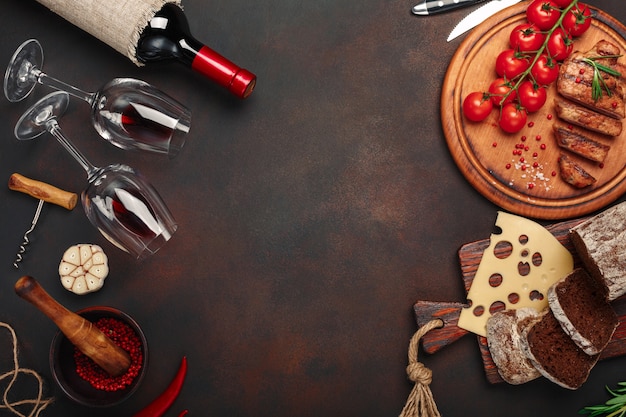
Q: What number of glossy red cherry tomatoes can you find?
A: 11